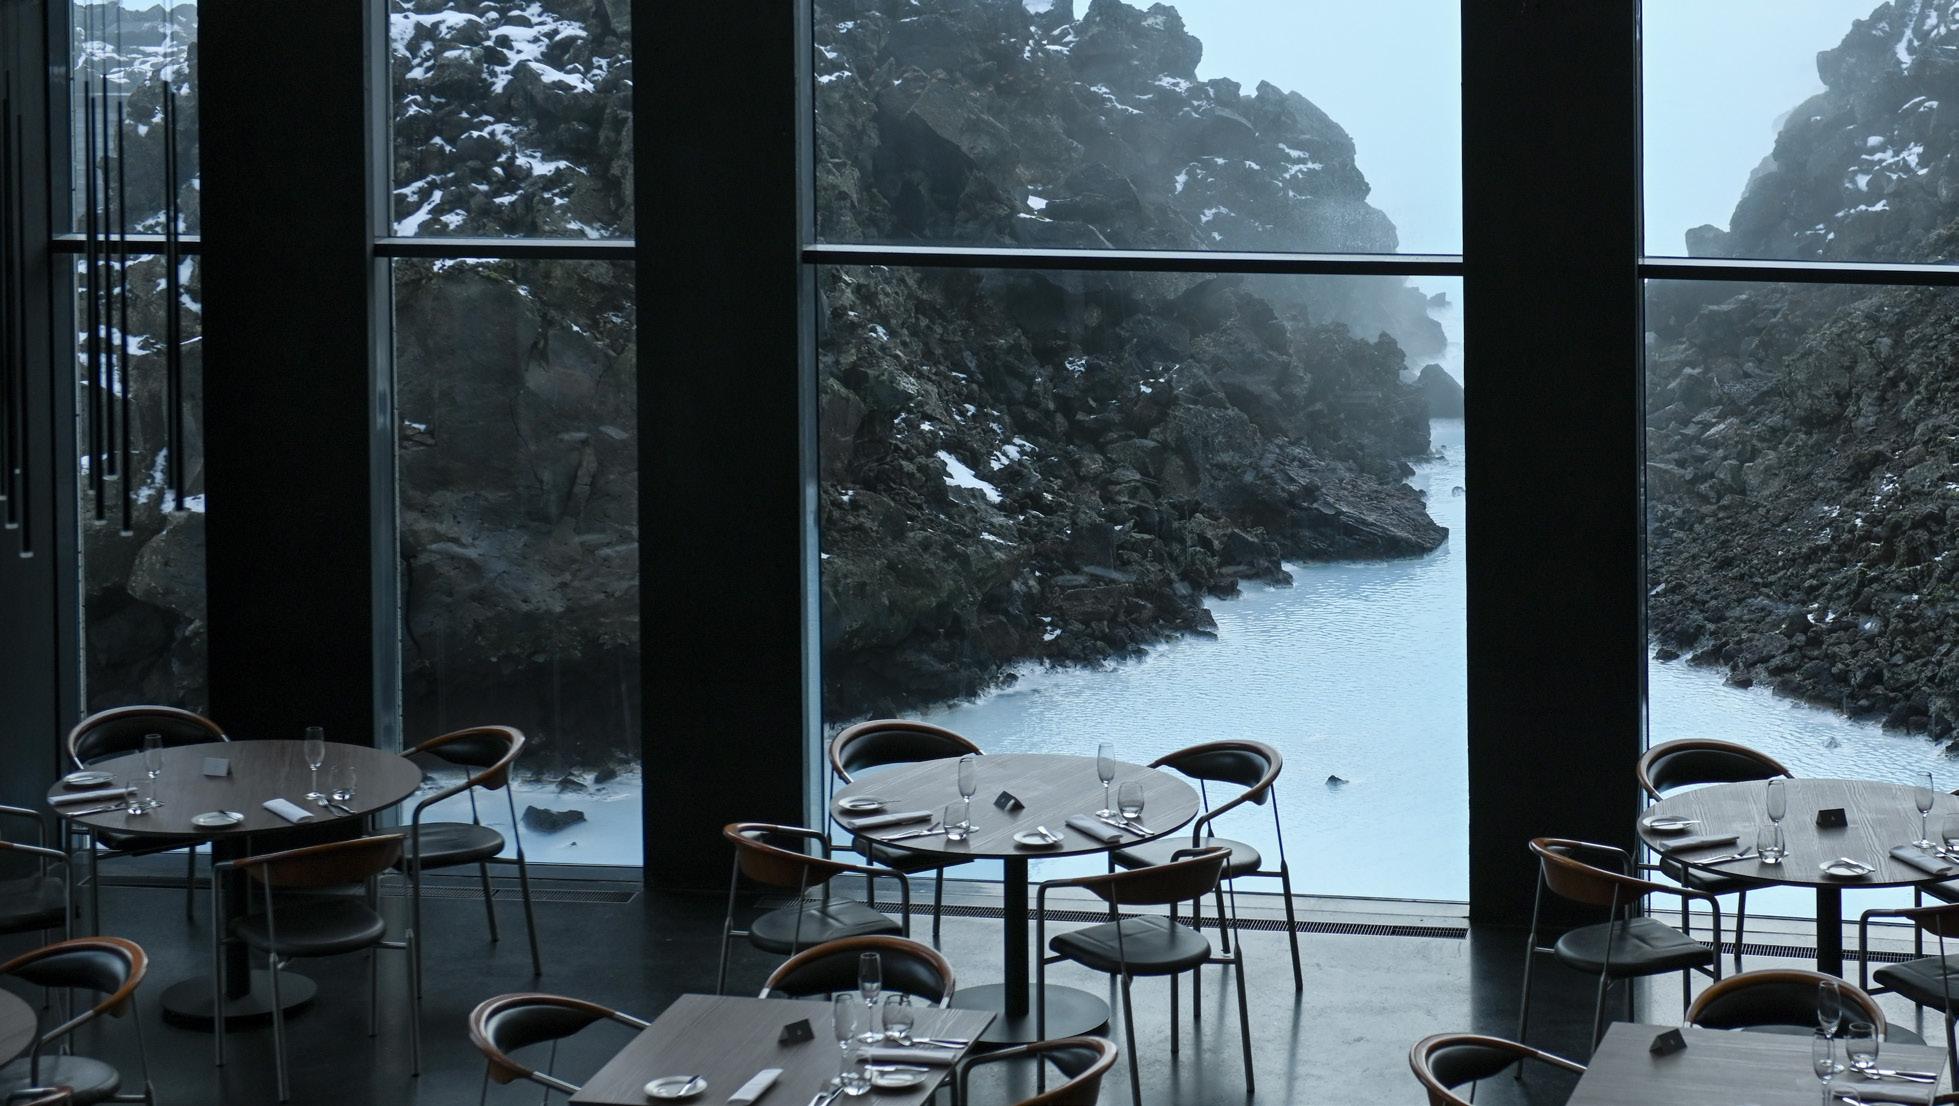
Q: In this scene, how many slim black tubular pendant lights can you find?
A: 10